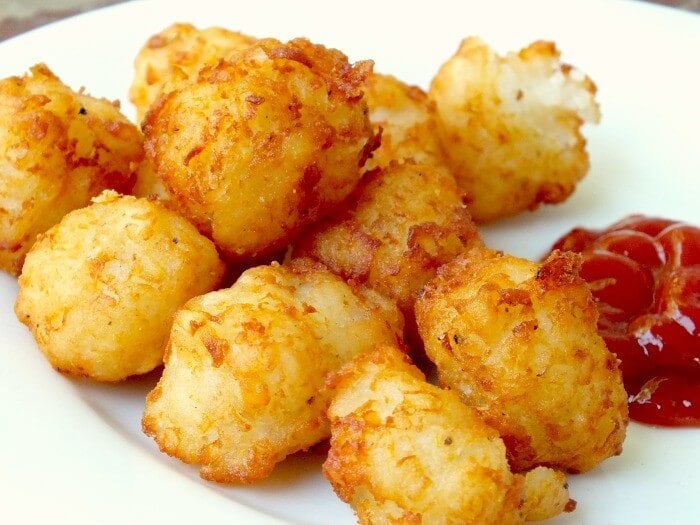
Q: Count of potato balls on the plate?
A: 10